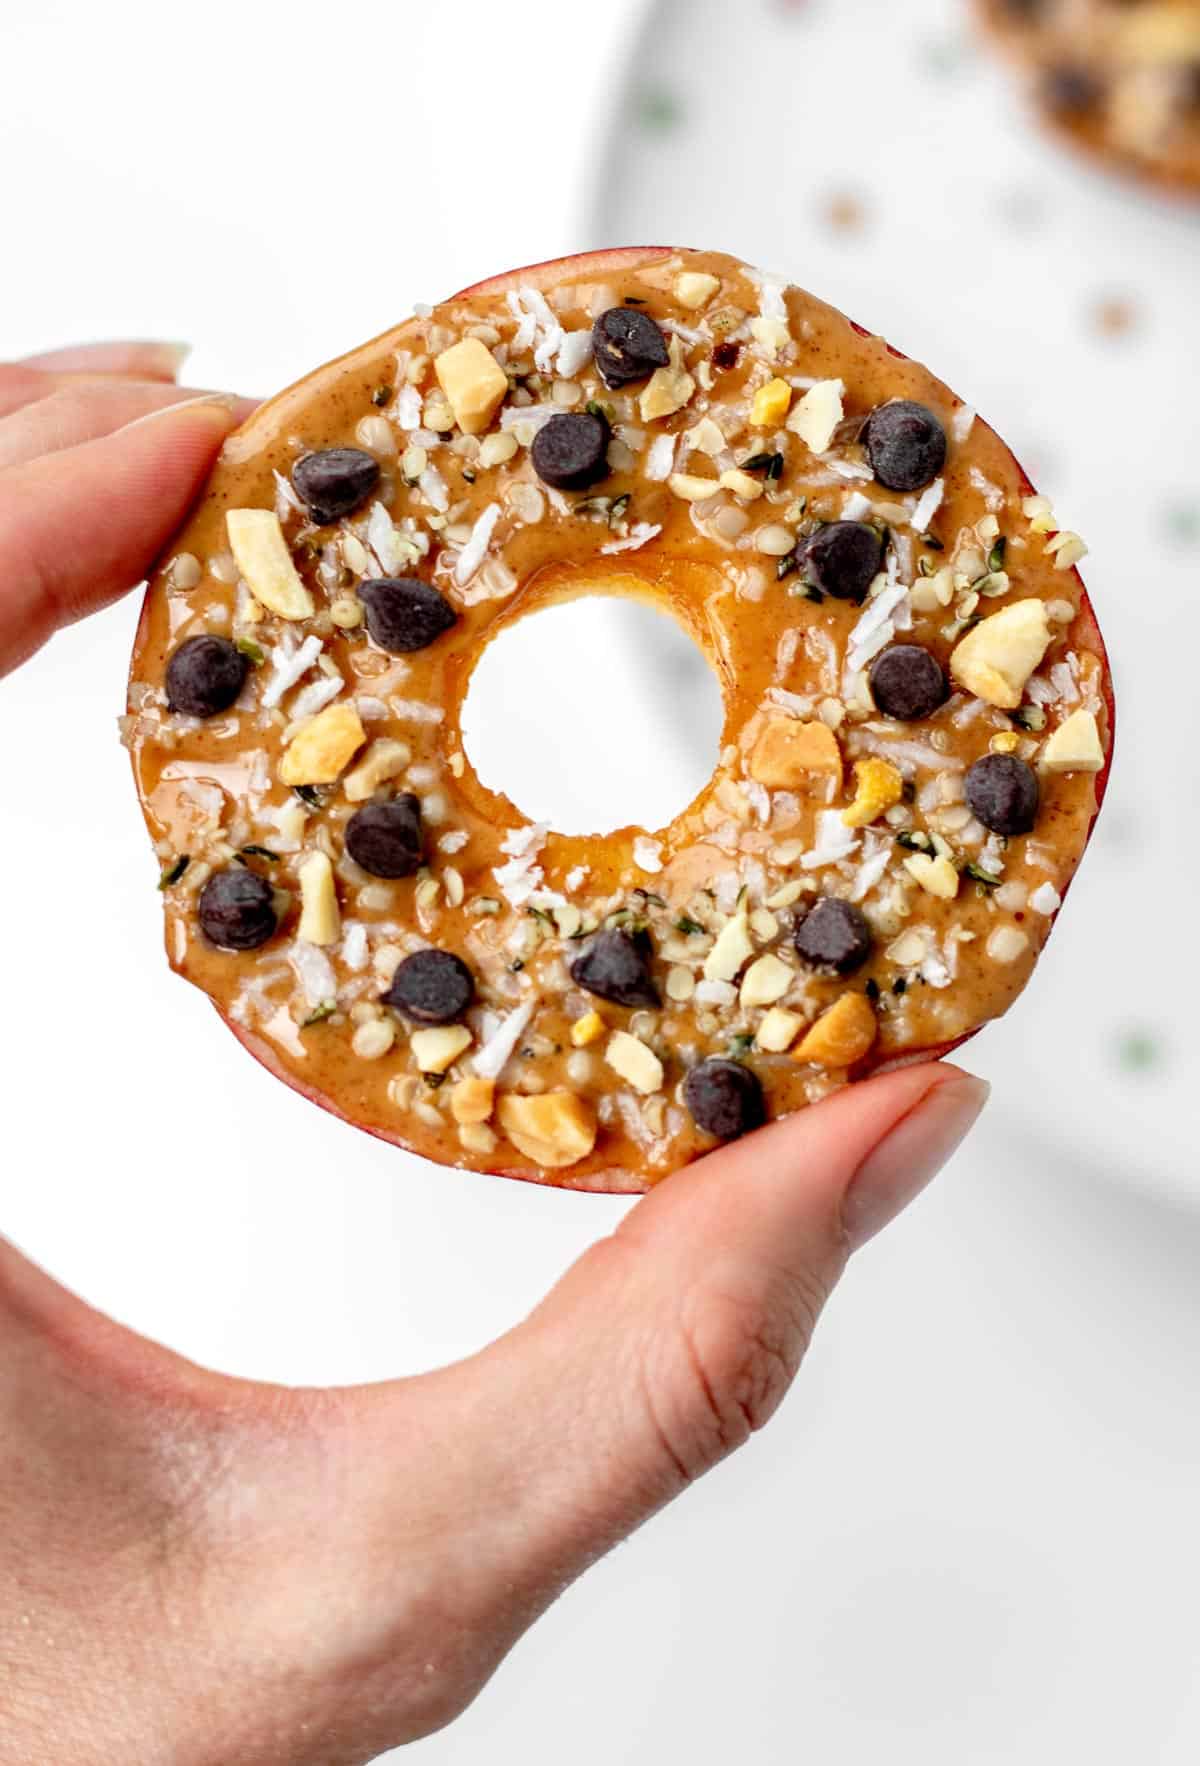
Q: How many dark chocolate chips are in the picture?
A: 15